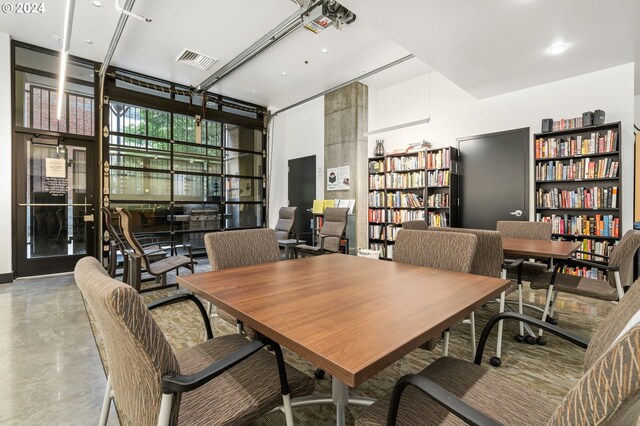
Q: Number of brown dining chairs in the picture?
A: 8